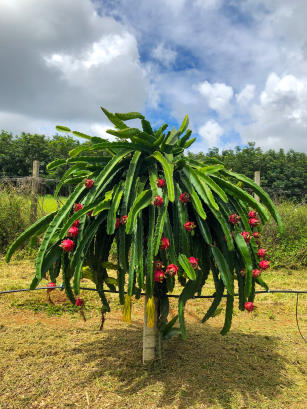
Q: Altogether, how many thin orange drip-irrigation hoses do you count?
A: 0